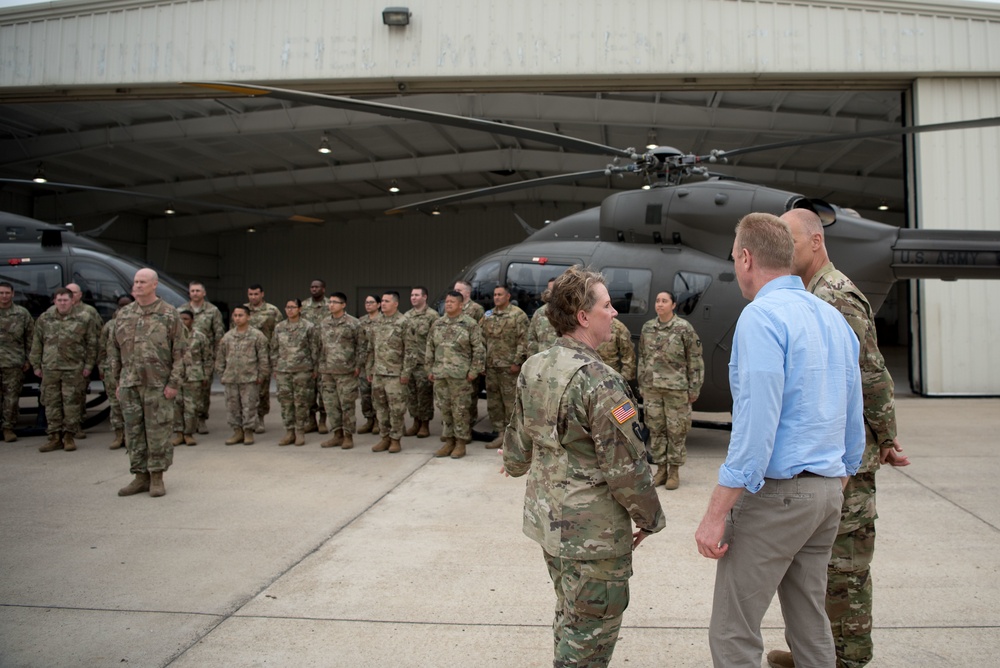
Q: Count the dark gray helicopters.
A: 2